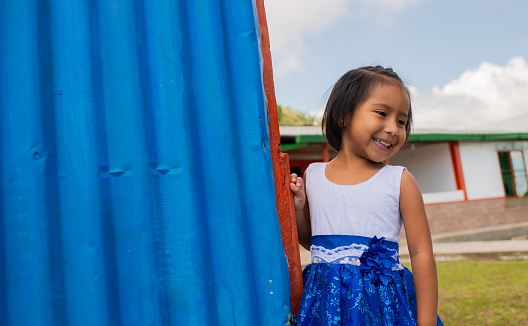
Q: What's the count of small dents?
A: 3